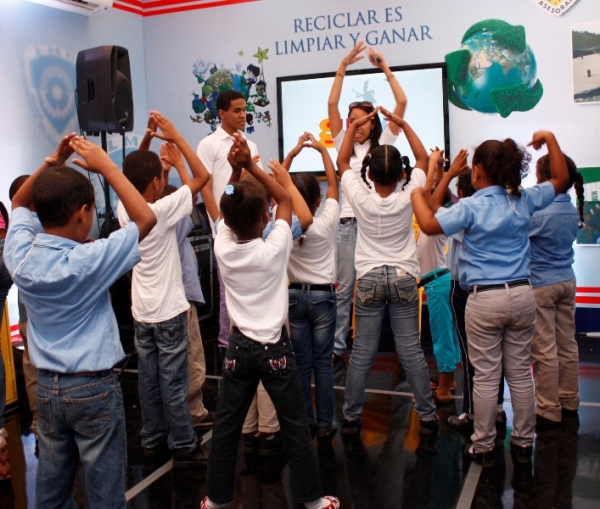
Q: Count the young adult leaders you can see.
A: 2